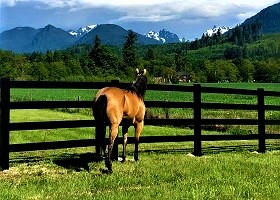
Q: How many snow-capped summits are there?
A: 3